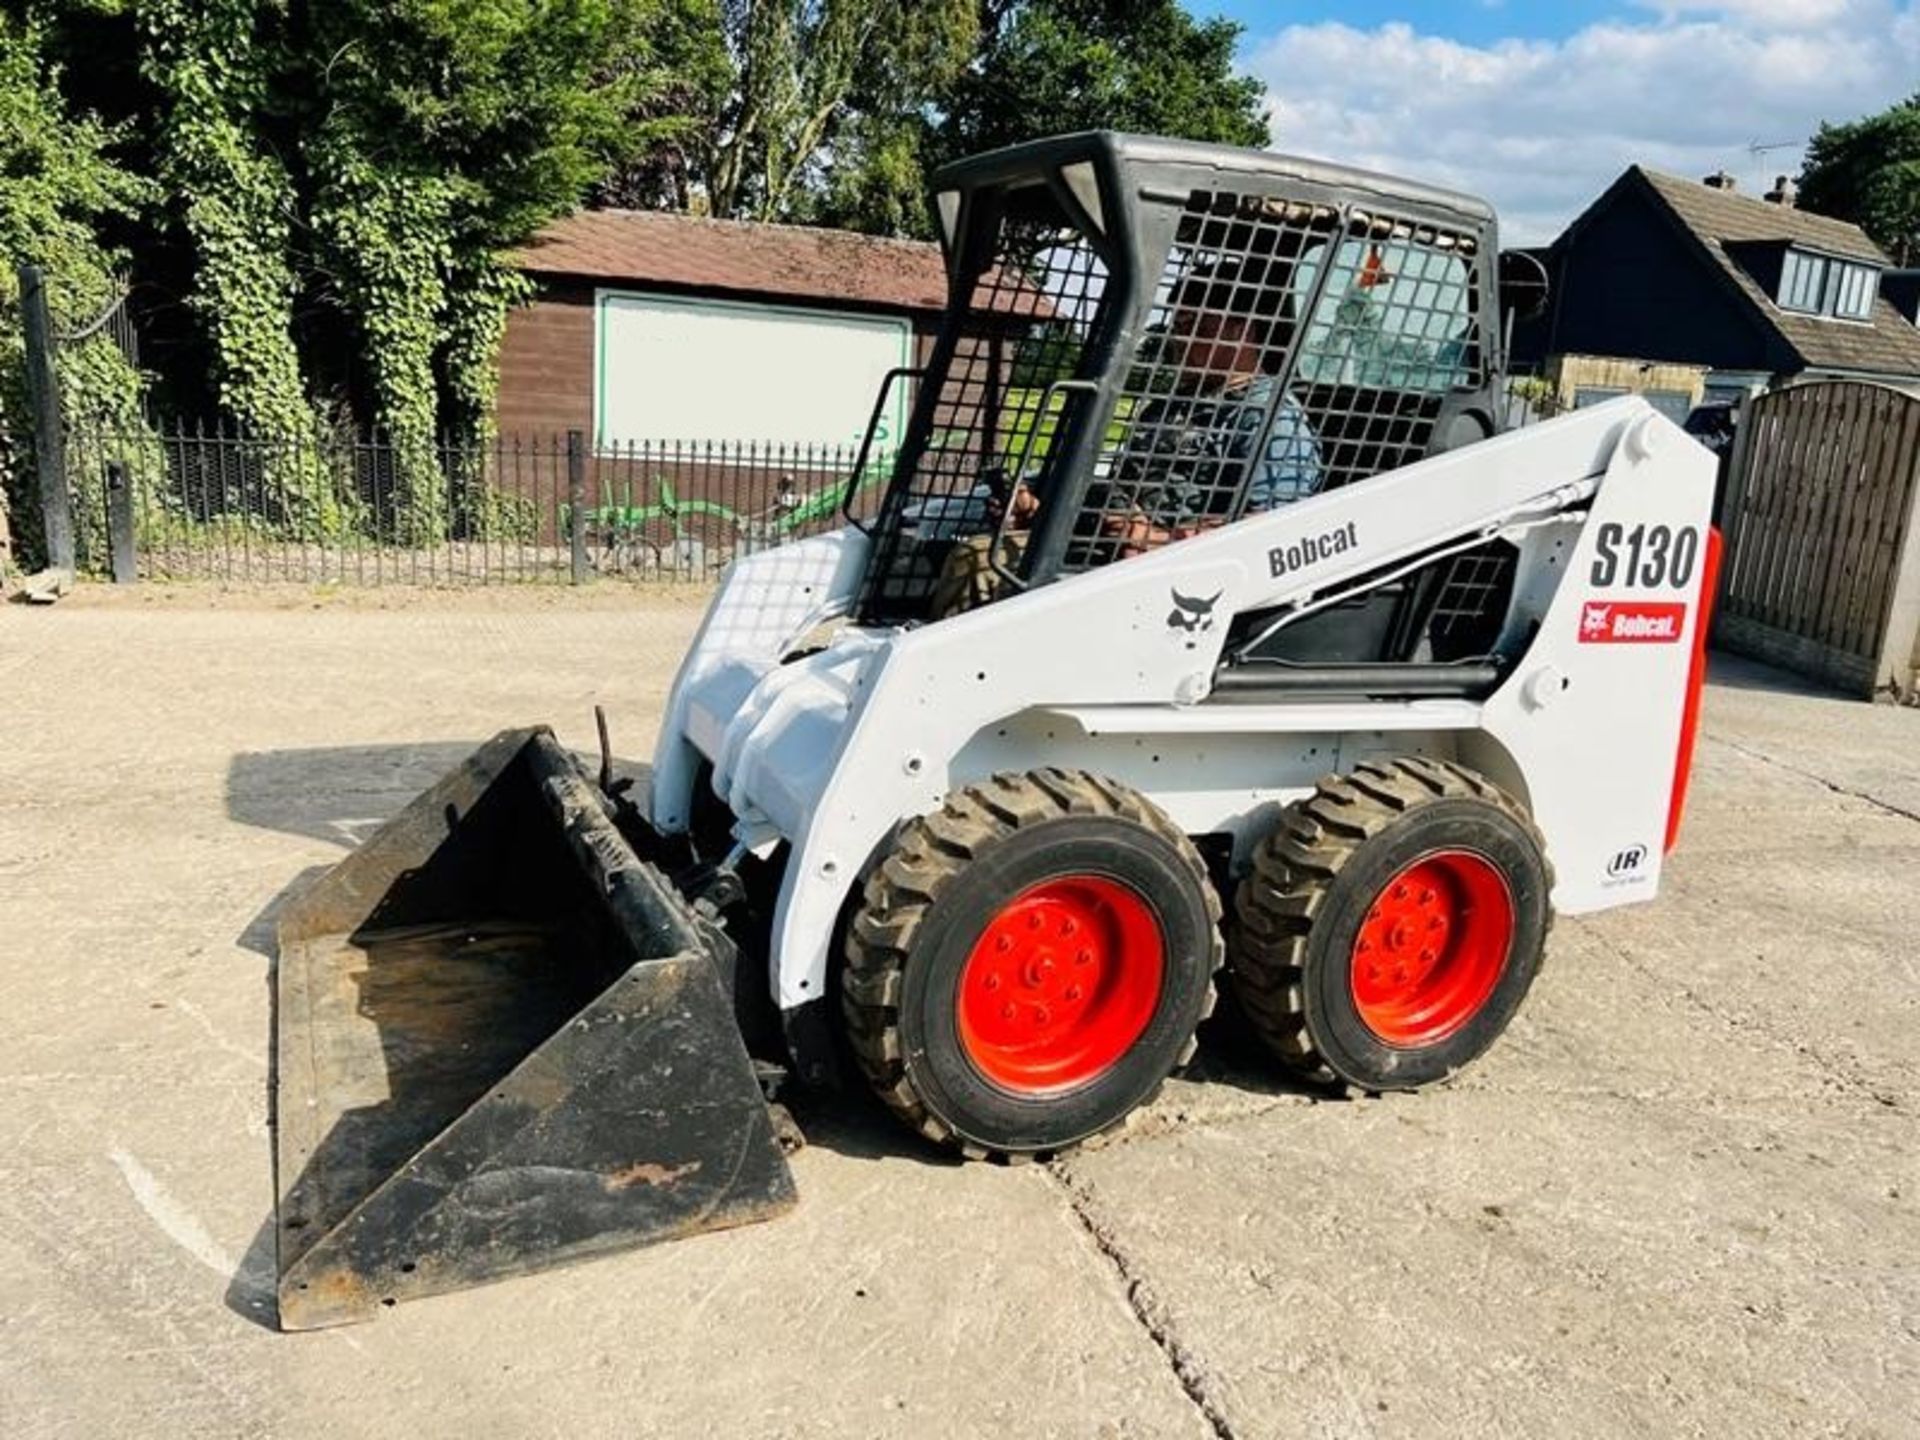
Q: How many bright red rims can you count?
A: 2